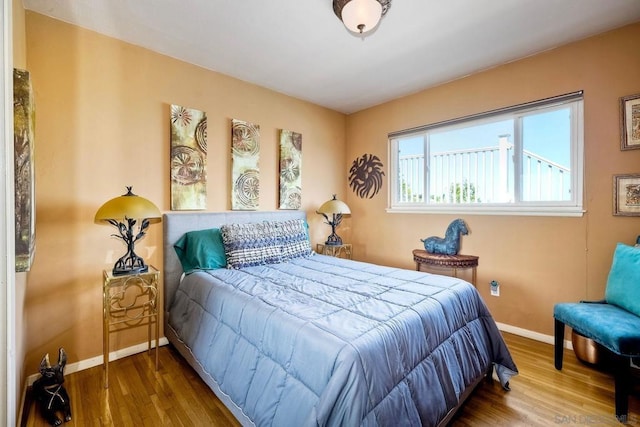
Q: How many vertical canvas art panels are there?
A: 3